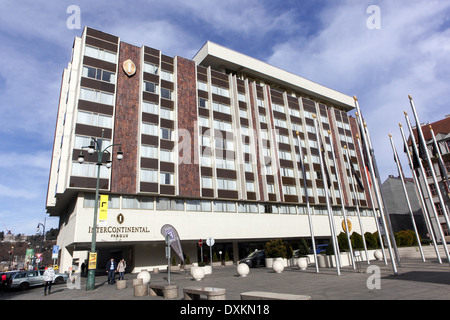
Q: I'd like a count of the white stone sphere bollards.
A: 6